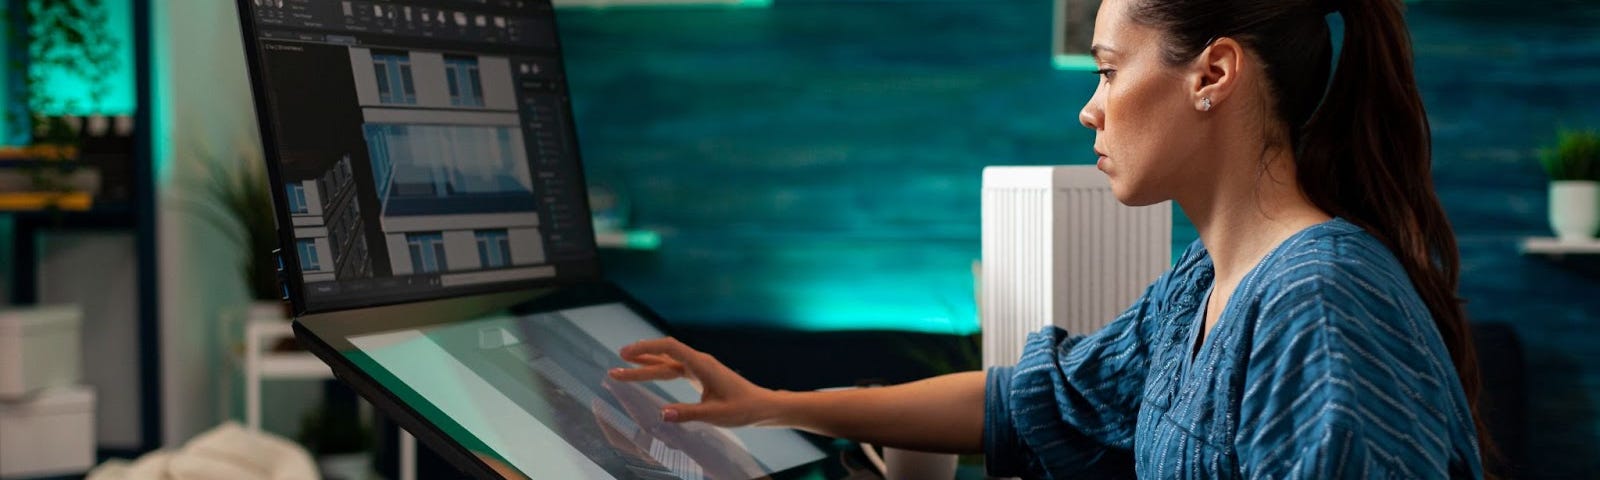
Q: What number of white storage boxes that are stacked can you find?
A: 2